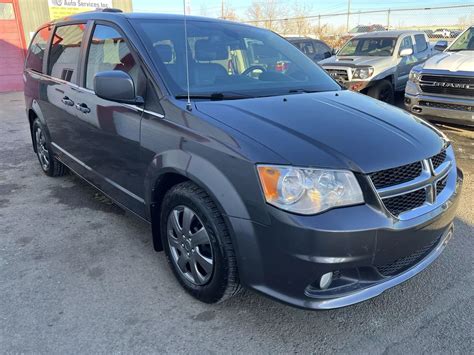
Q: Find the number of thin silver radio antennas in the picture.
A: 1